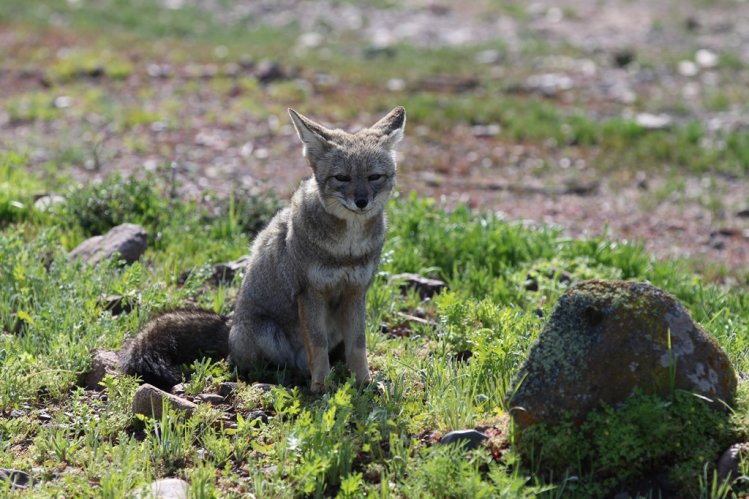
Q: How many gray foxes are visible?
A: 1